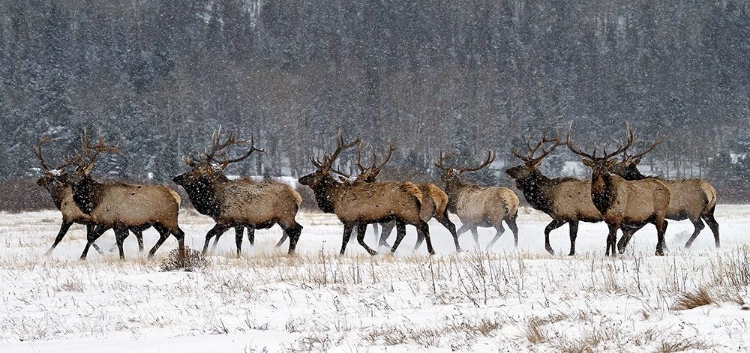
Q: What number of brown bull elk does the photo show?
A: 9